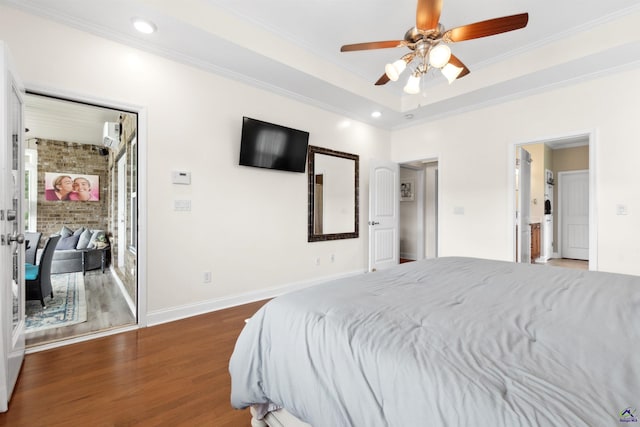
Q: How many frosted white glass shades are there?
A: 4